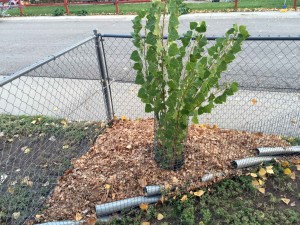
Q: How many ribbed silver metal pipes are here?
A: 6